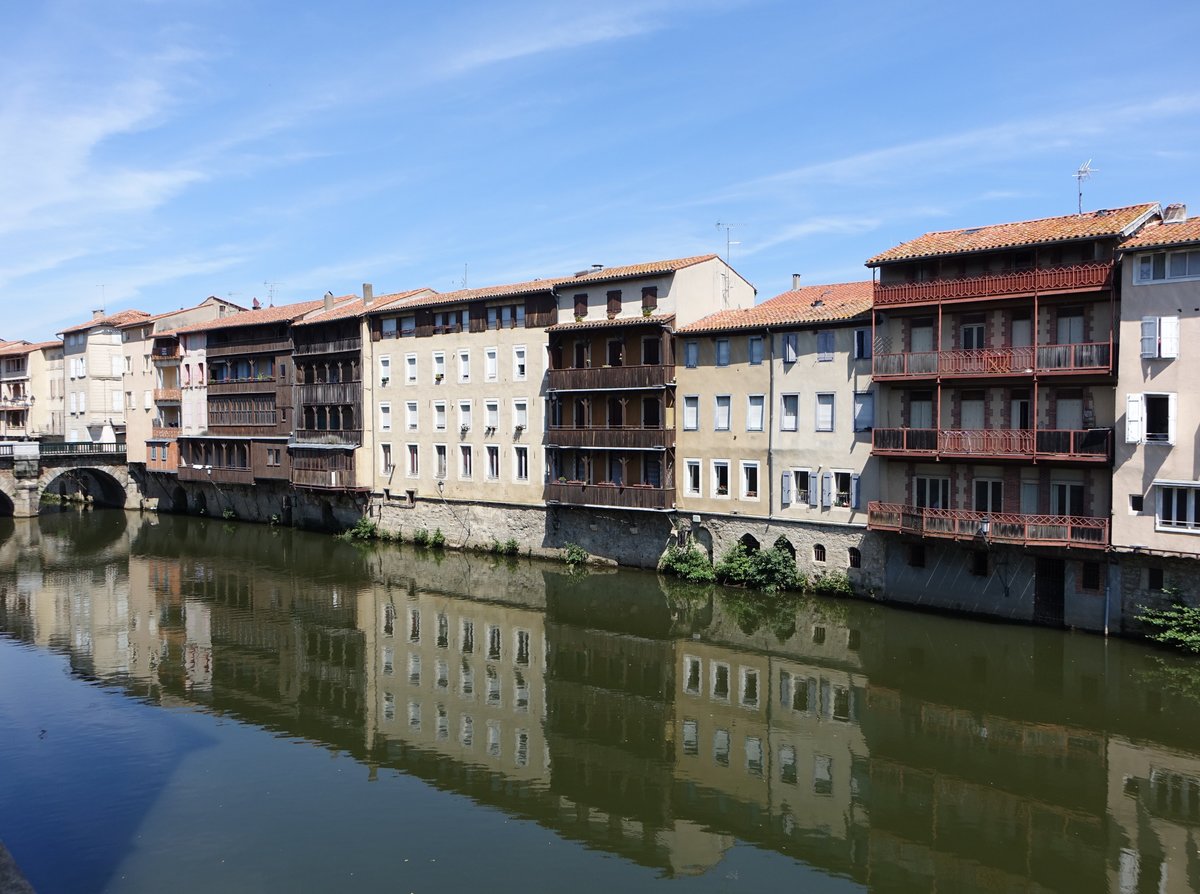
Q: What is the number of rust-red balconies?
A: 4